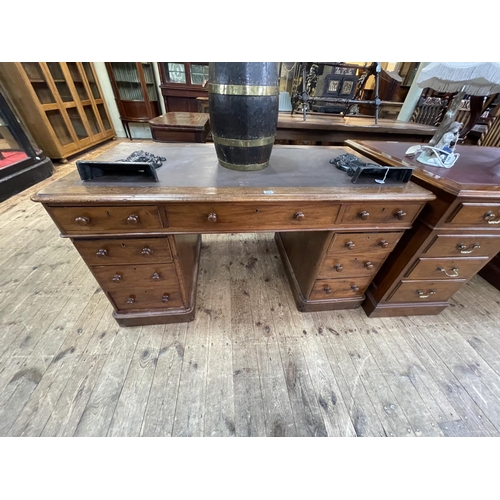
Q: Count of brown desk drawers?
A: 13